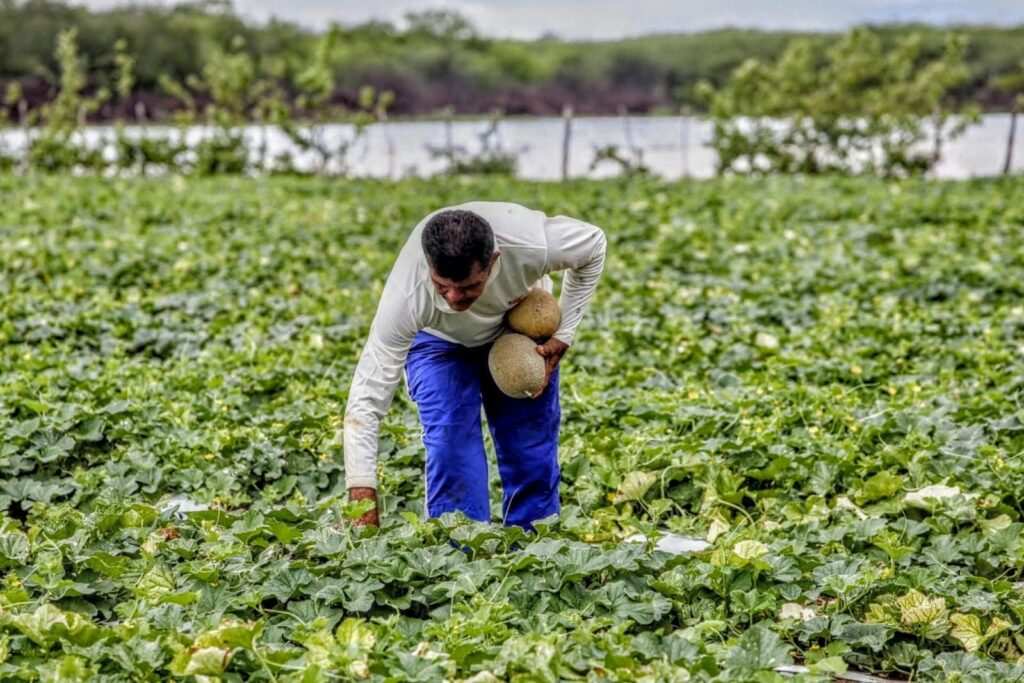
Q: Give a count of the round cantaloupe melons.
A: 2